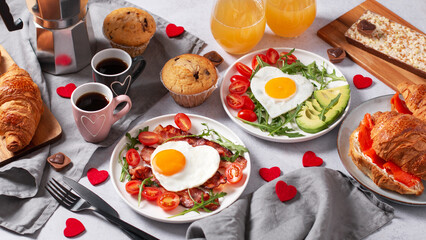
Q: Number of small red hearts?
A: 8